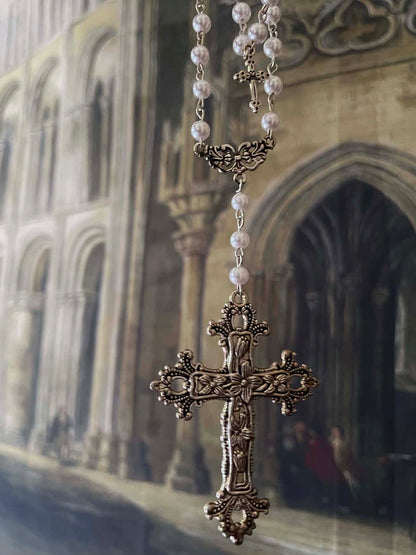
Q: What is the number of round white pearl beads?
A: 15